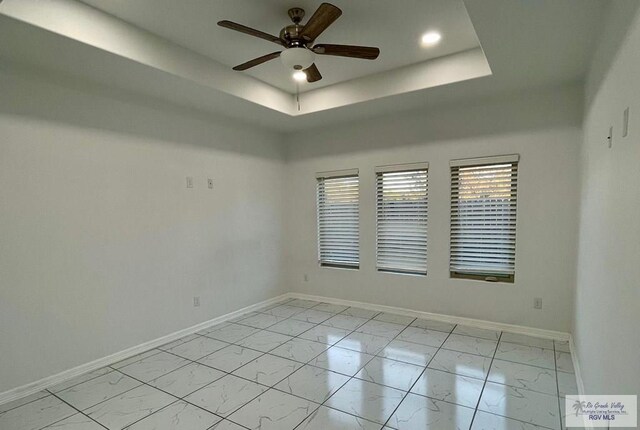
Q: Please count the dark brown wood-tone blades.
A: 5